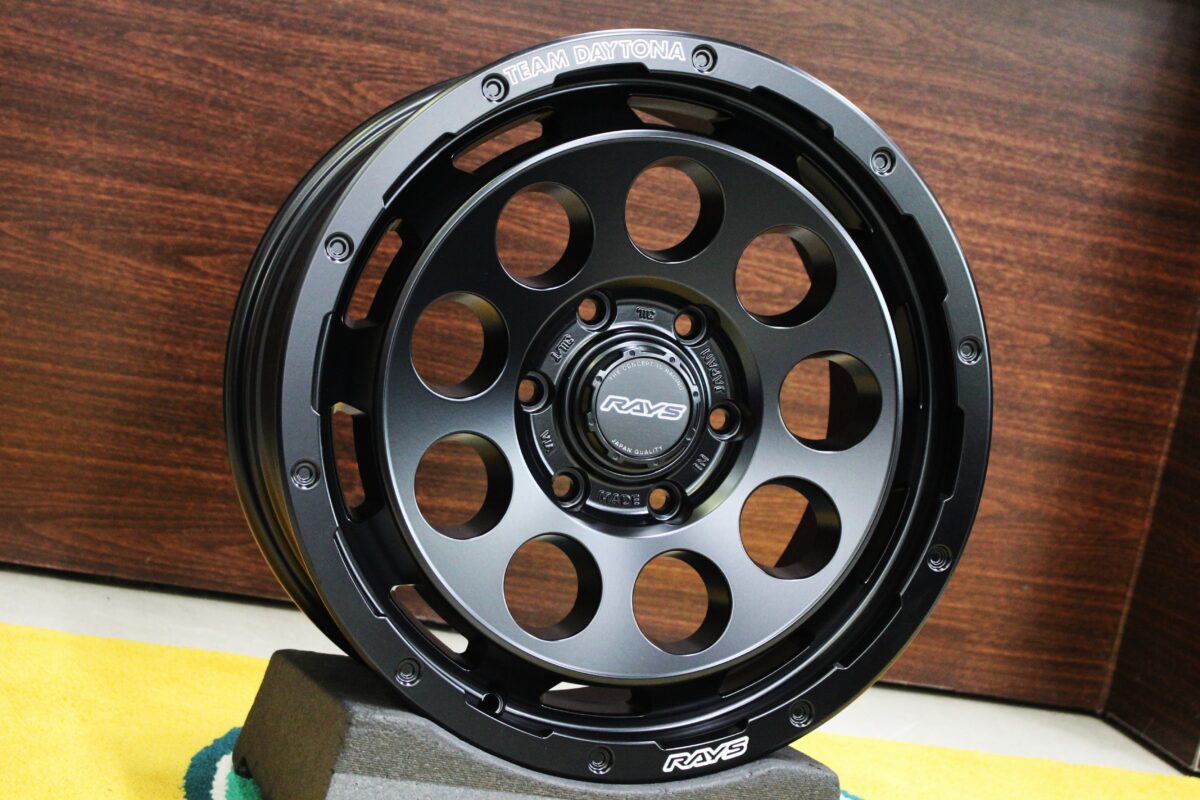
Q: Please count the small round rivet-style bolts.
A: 10